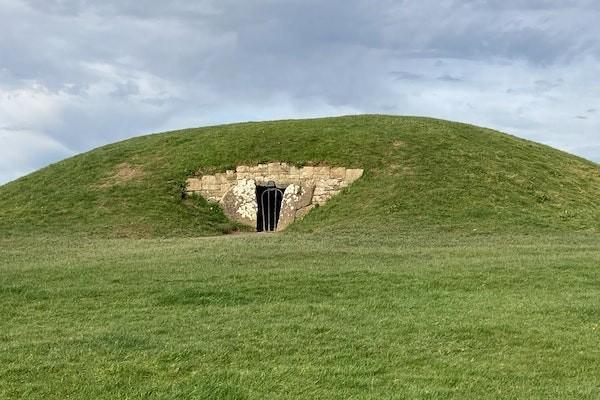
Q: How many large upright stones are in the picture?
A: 2